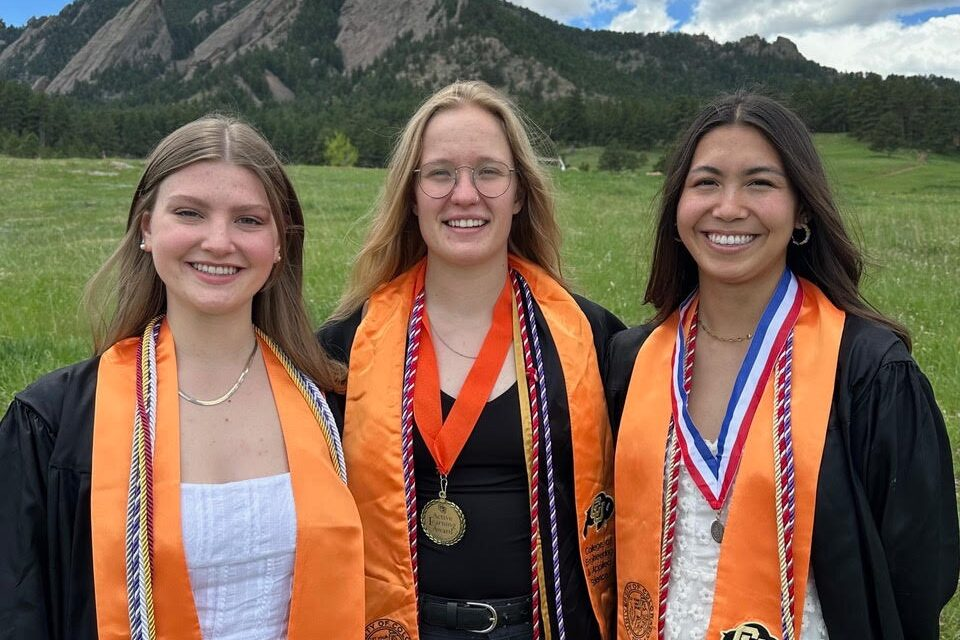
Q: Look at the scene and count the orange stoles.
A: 3